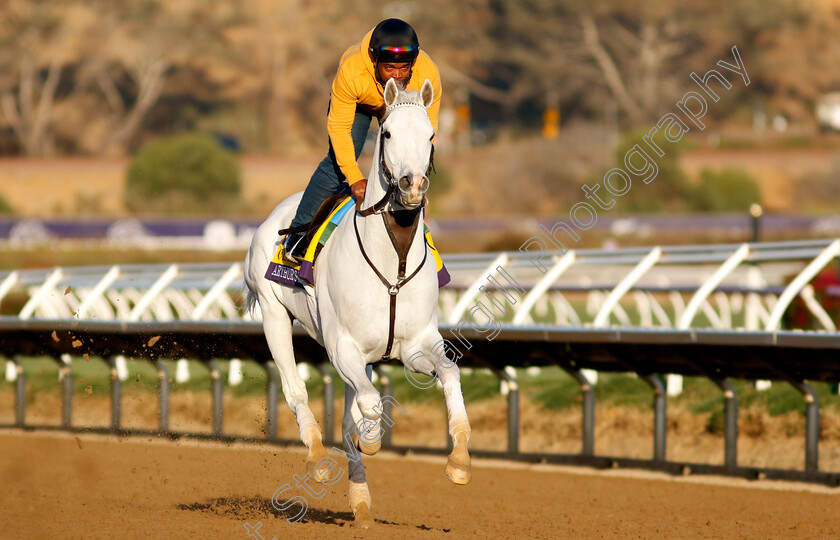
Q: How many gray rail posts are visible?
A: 14